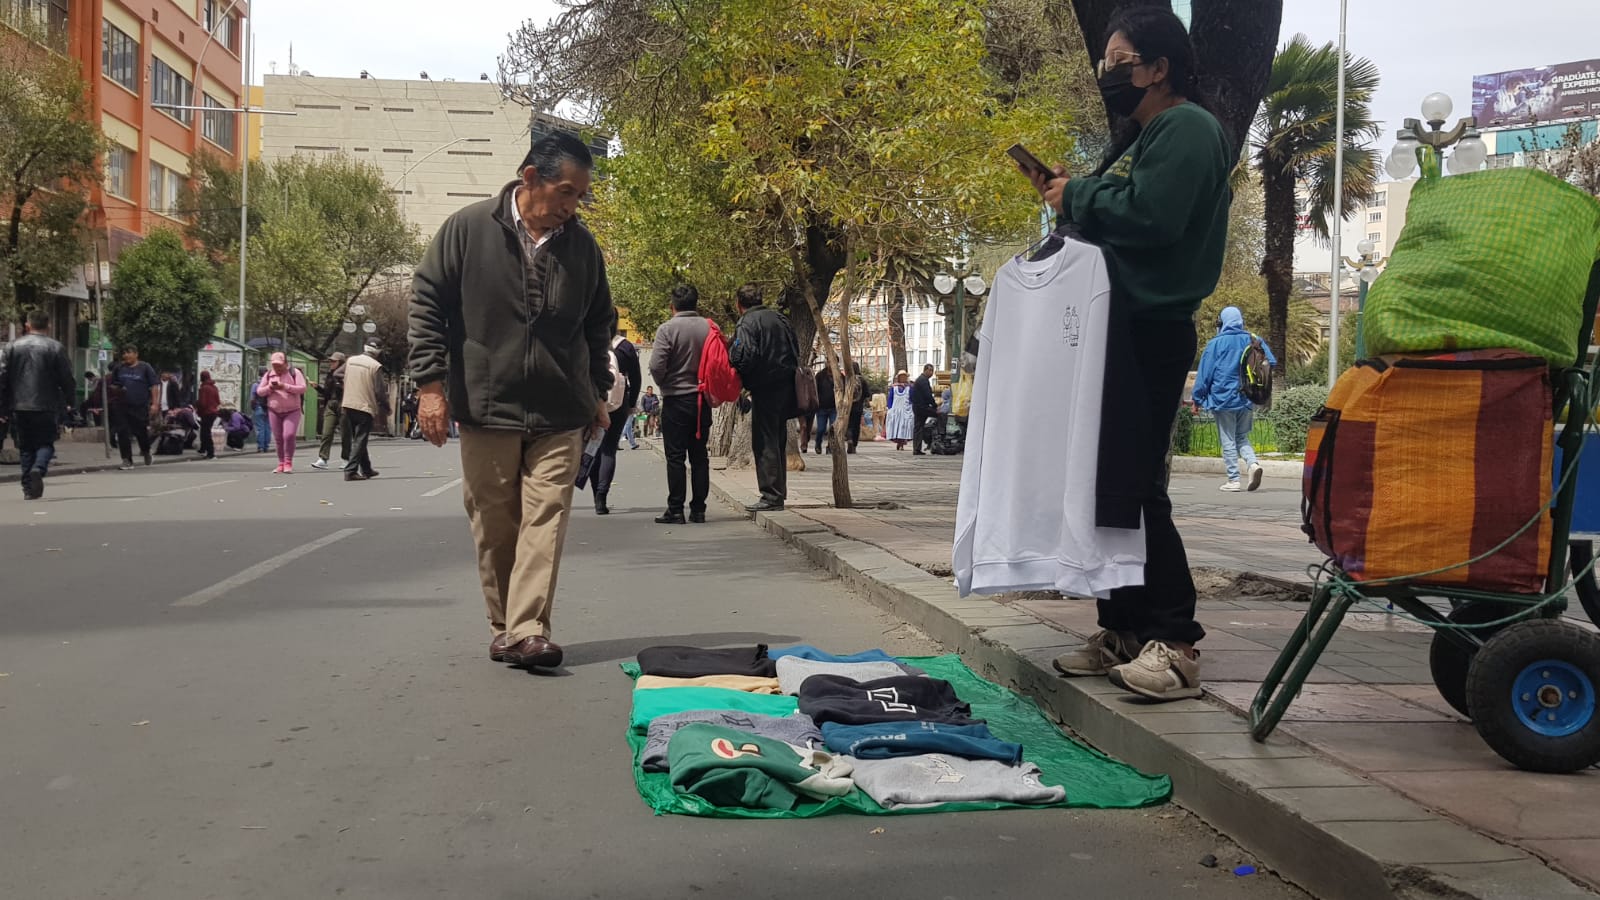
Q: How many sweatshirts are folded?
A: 10